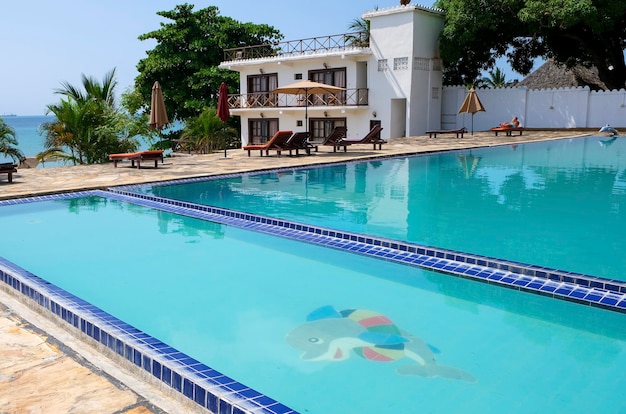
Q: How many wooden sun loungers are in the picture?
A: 8